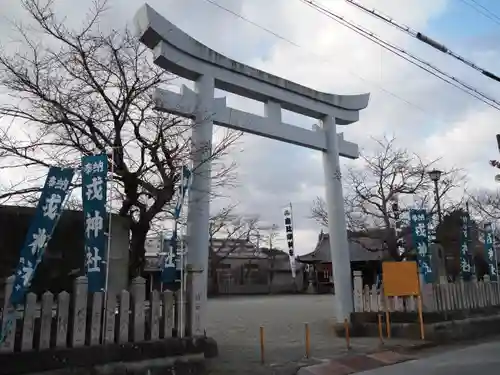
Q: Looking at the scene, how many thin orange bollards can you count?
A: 4